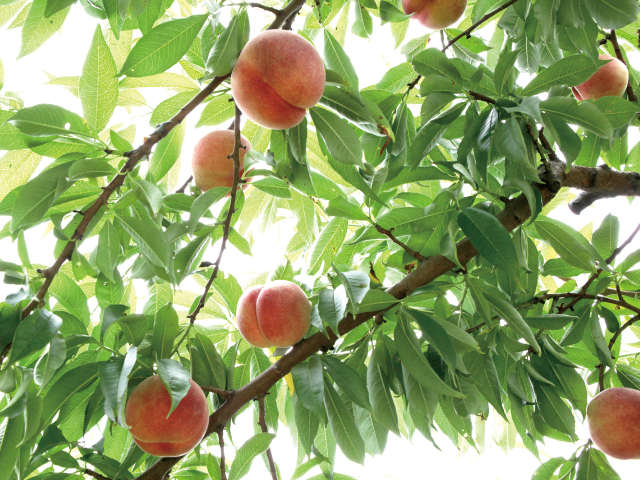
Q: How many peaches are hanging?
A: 7